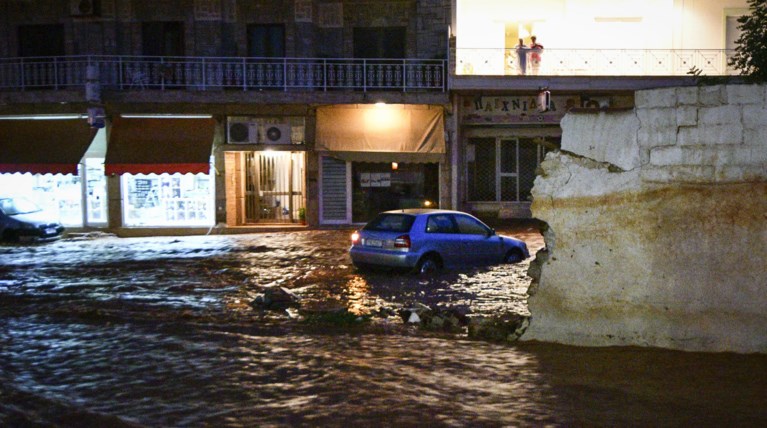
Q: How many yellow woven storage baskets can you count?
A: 0